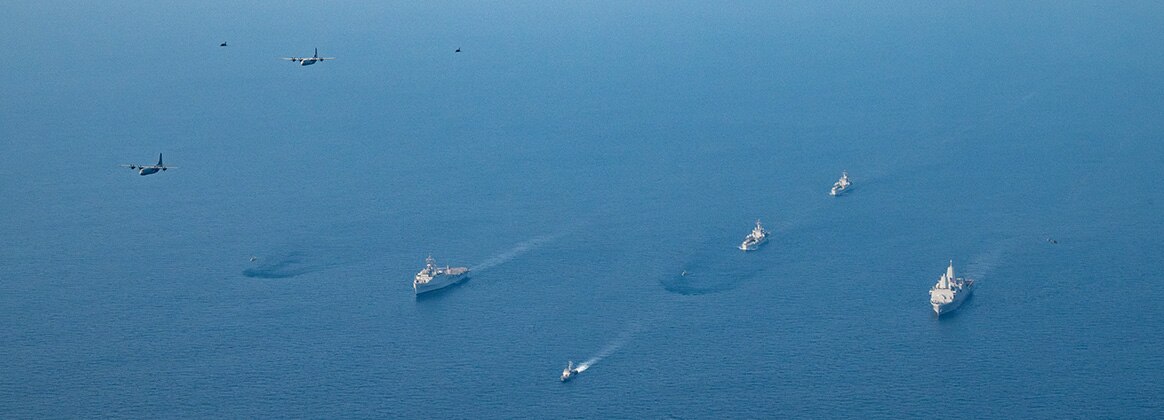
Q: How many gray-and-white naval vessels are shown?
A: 5